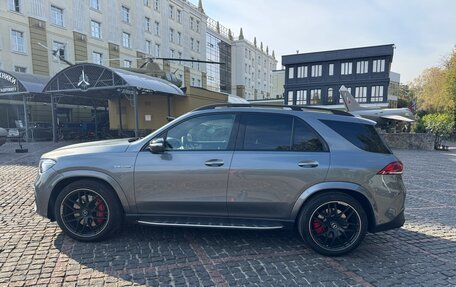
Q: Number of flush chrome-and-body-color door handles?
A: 2